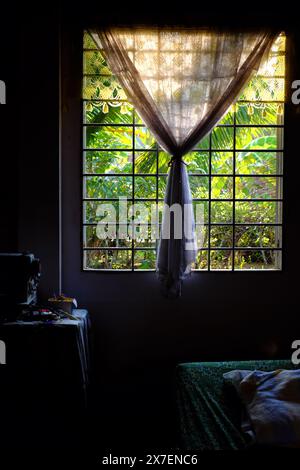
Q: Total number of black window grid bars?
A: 13